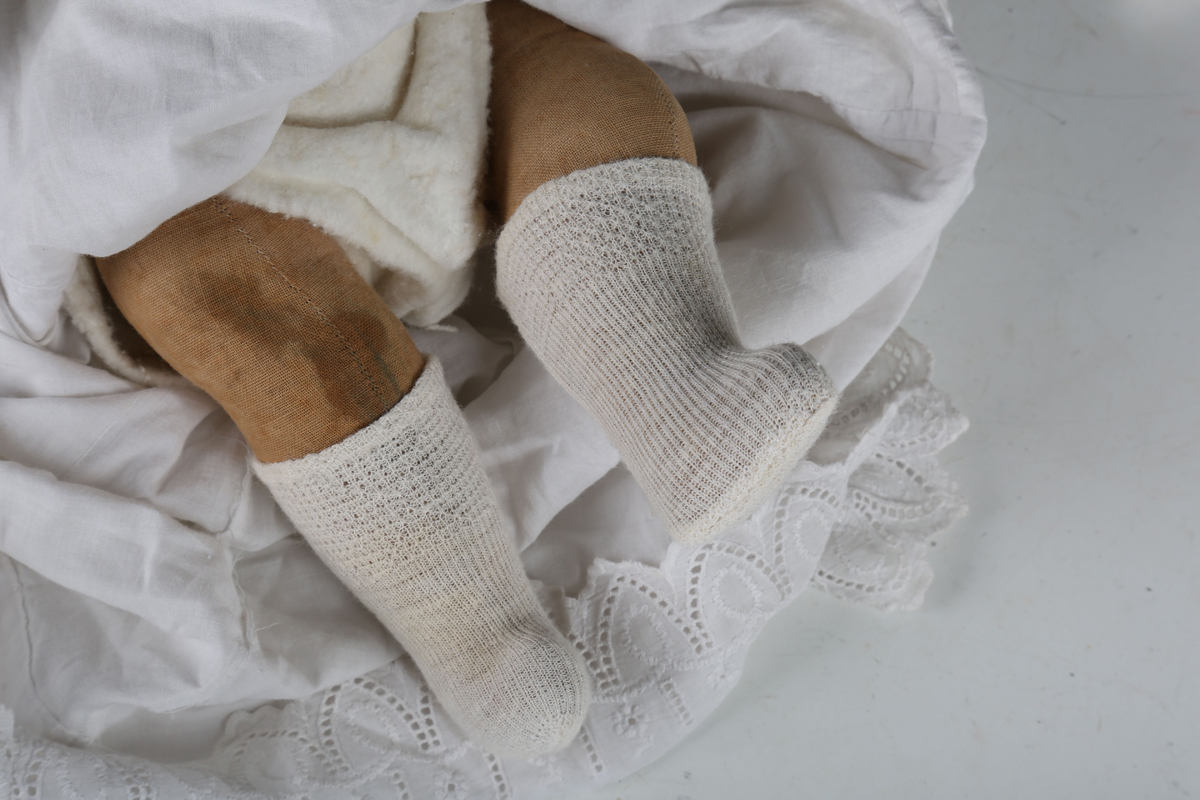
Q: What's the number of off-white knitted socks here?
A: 2